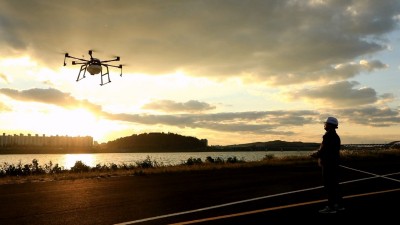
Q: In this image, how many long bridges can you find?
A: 1